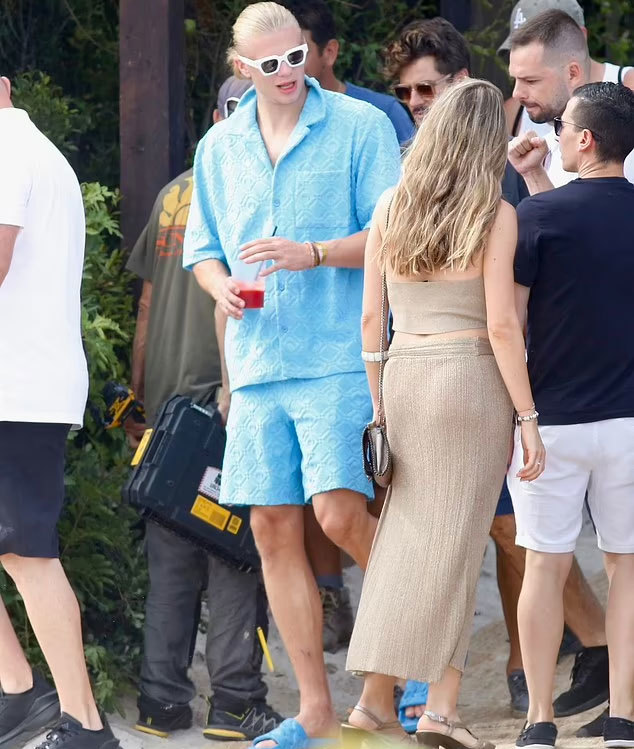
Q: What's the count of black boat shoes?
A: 2